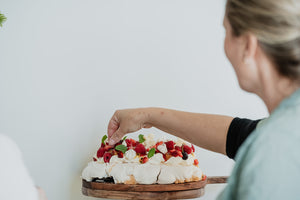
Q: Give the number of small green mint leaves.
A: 5